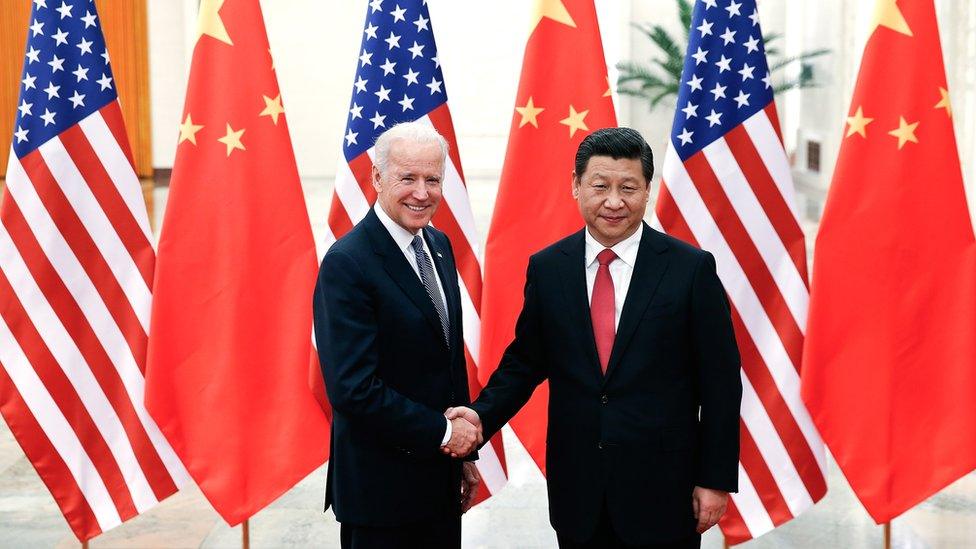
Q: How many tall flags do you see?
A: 6